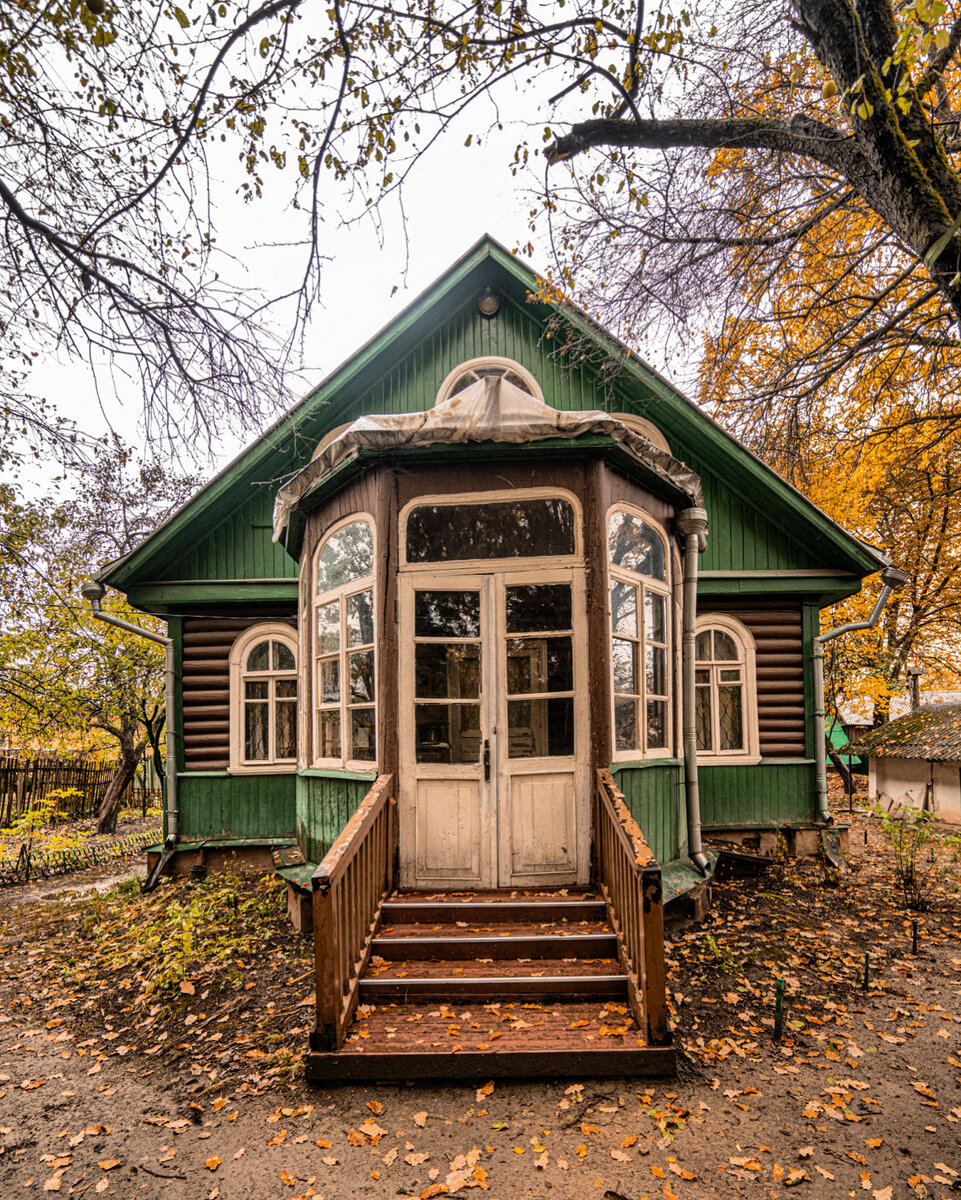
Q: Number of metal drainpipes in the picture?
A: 3